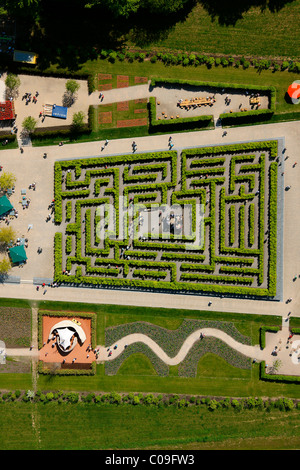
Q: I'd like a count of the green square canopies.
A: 2